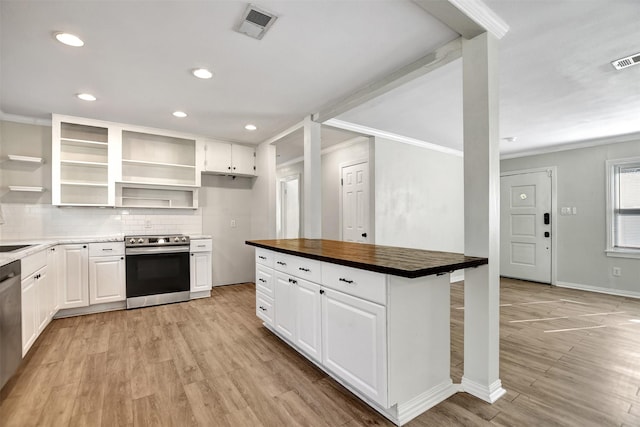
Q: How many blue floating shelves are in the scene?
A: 0